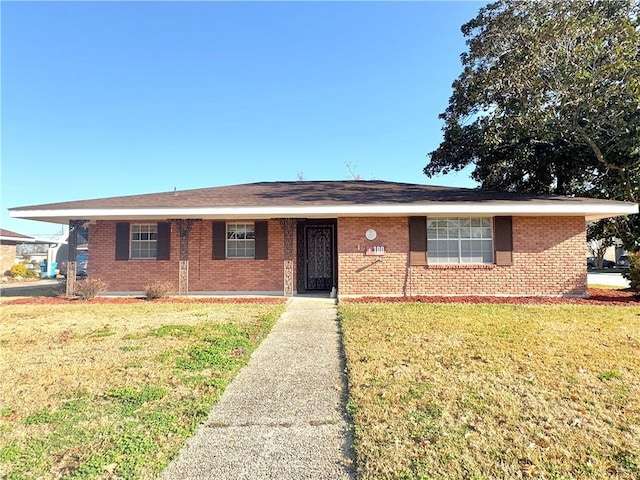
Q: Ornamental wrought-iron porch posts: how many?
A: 3